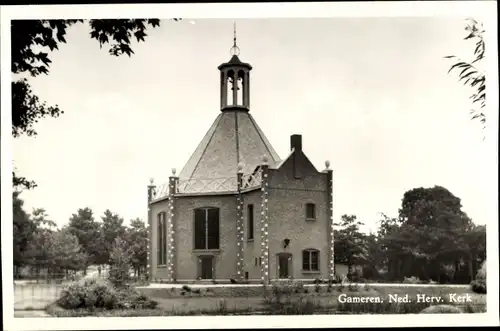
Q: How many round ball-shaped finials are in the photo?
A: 5